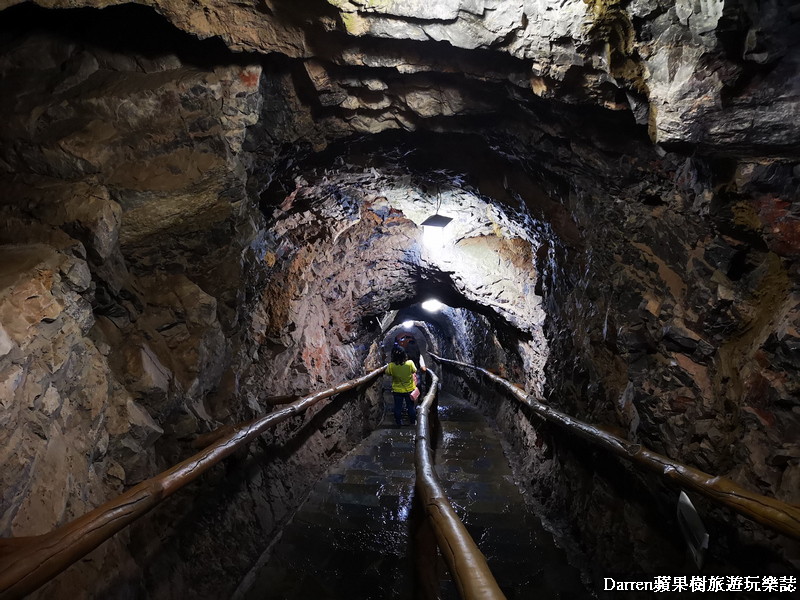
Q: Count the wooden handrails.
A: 3